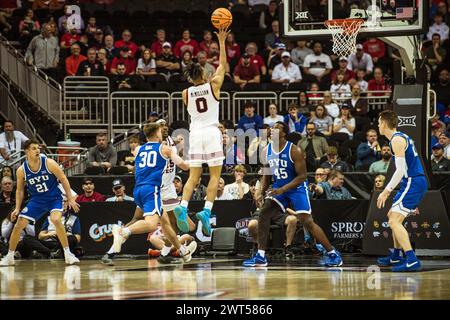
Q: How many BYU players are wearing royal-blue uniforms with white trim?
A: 4